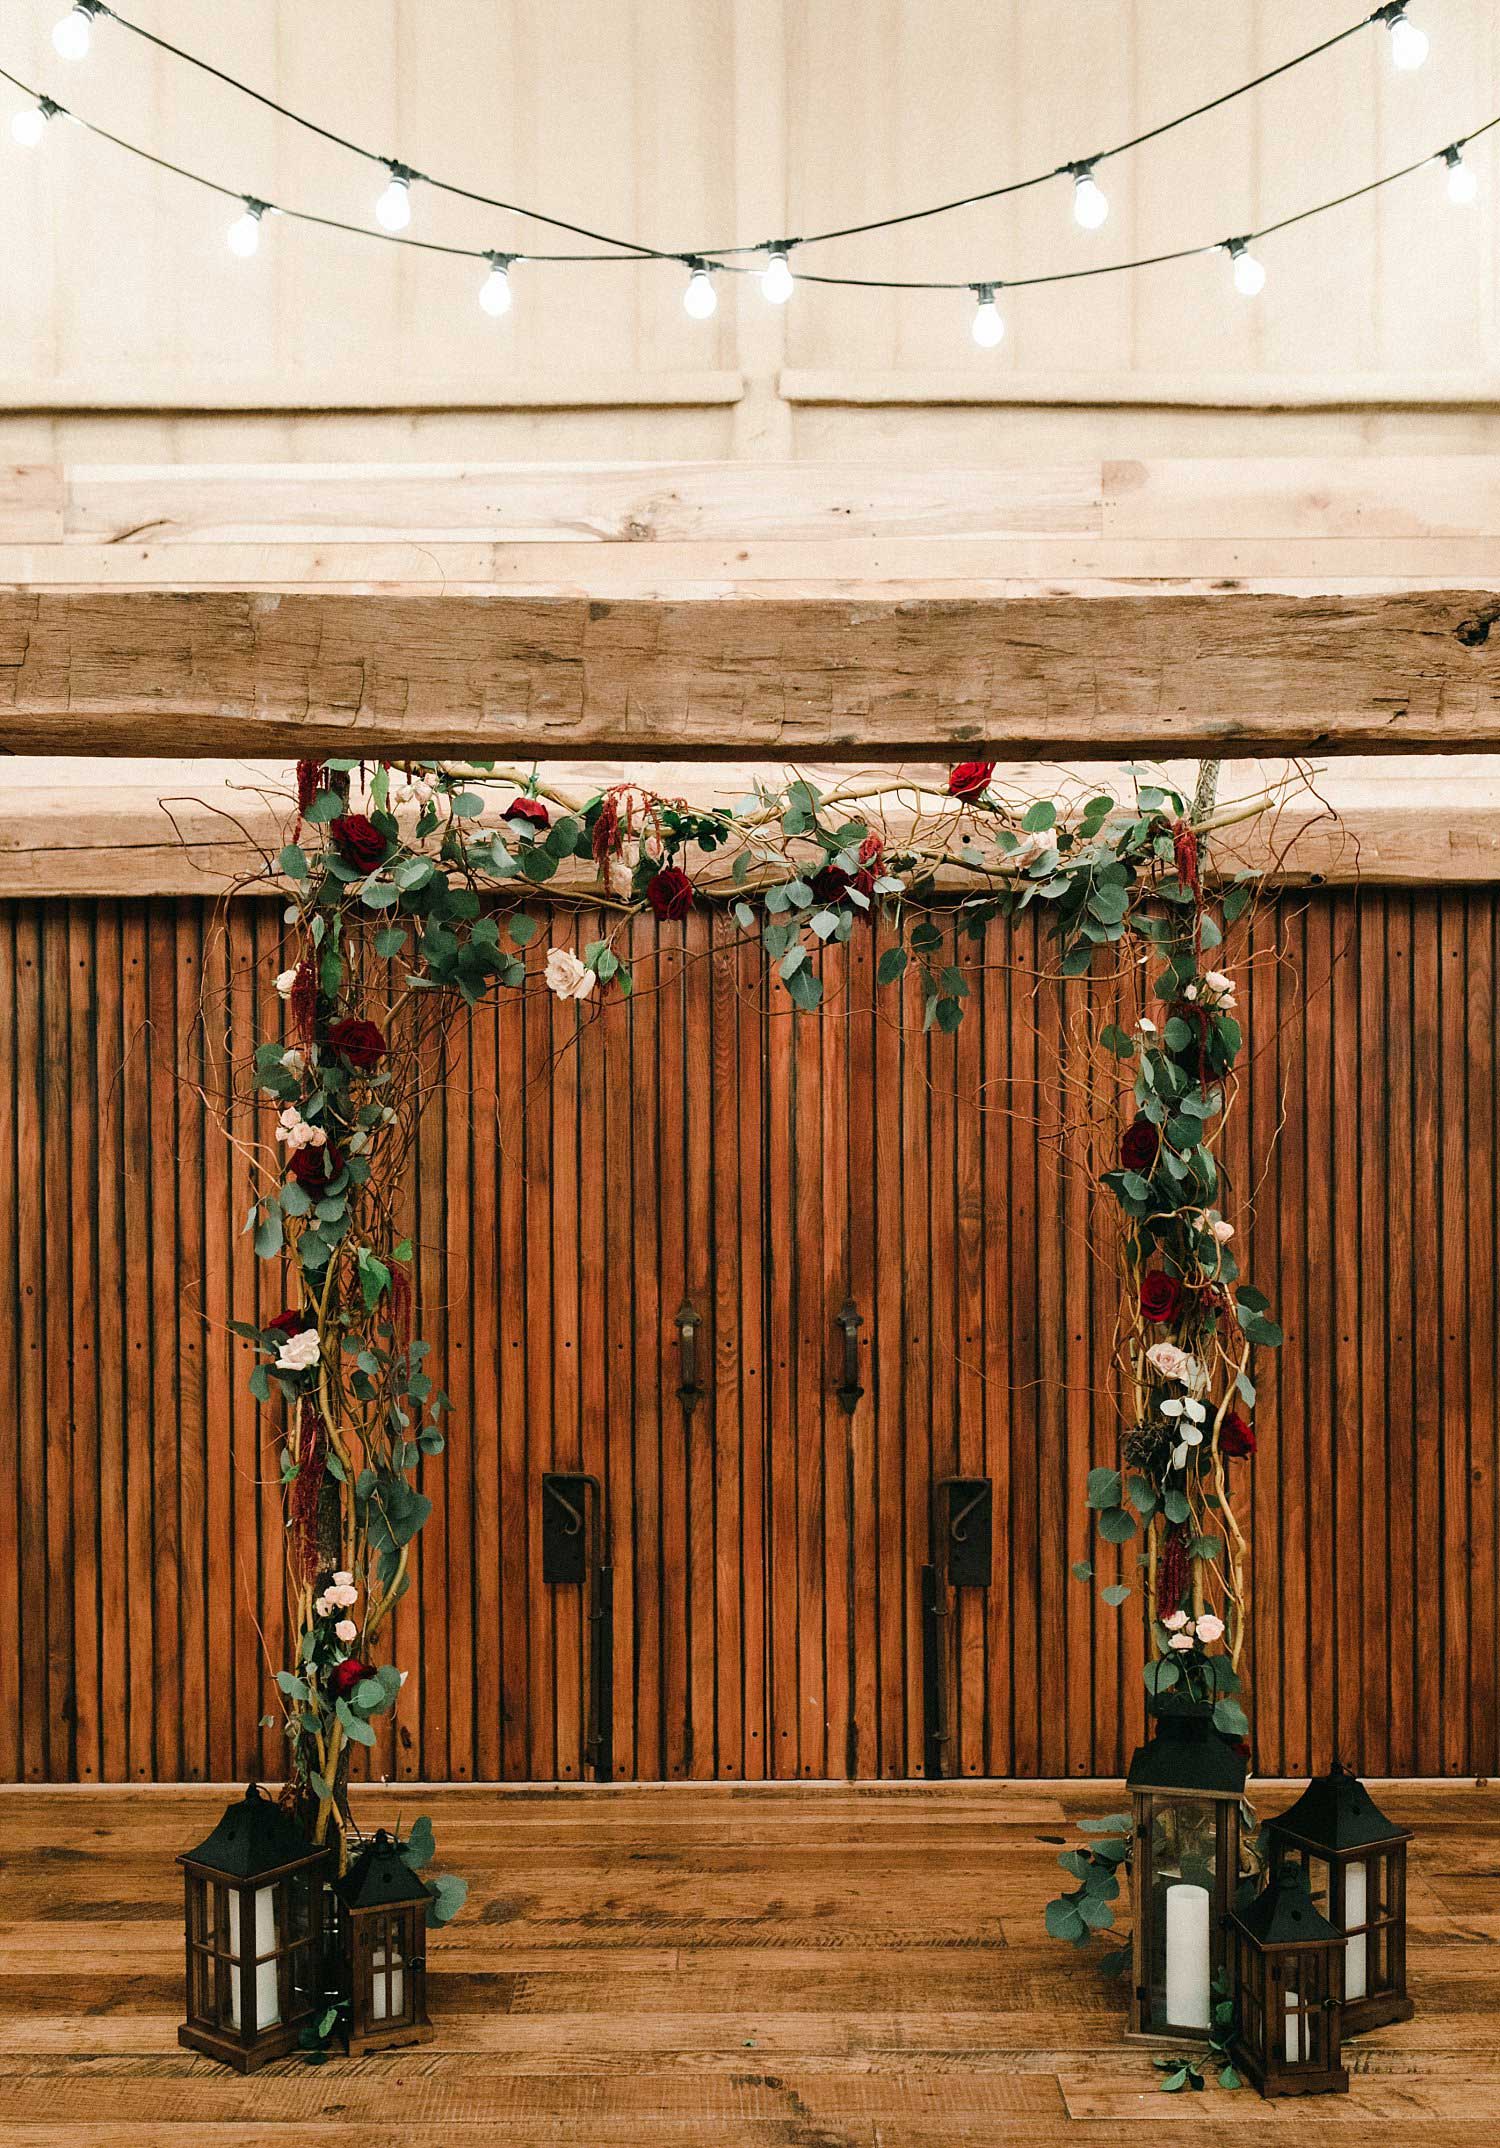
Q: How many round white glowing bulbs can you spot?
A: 12